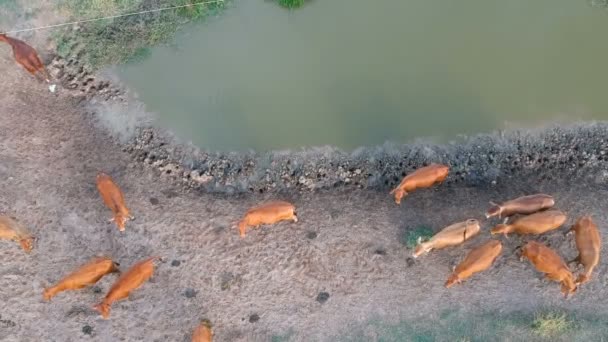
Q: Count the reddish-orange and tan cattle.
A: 14